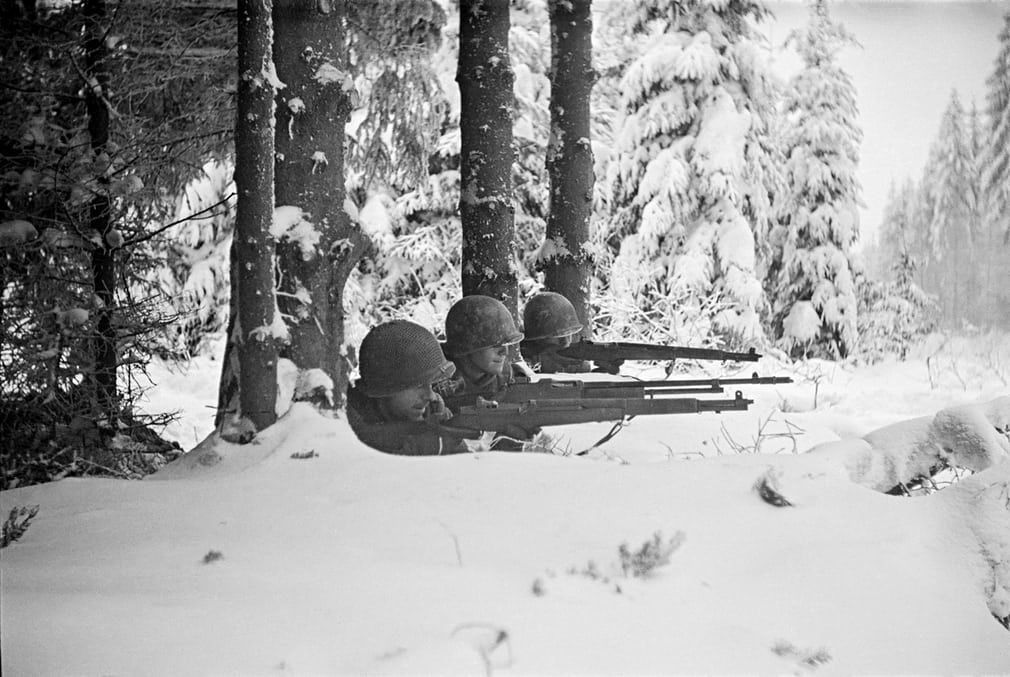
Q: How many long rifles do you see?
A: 3